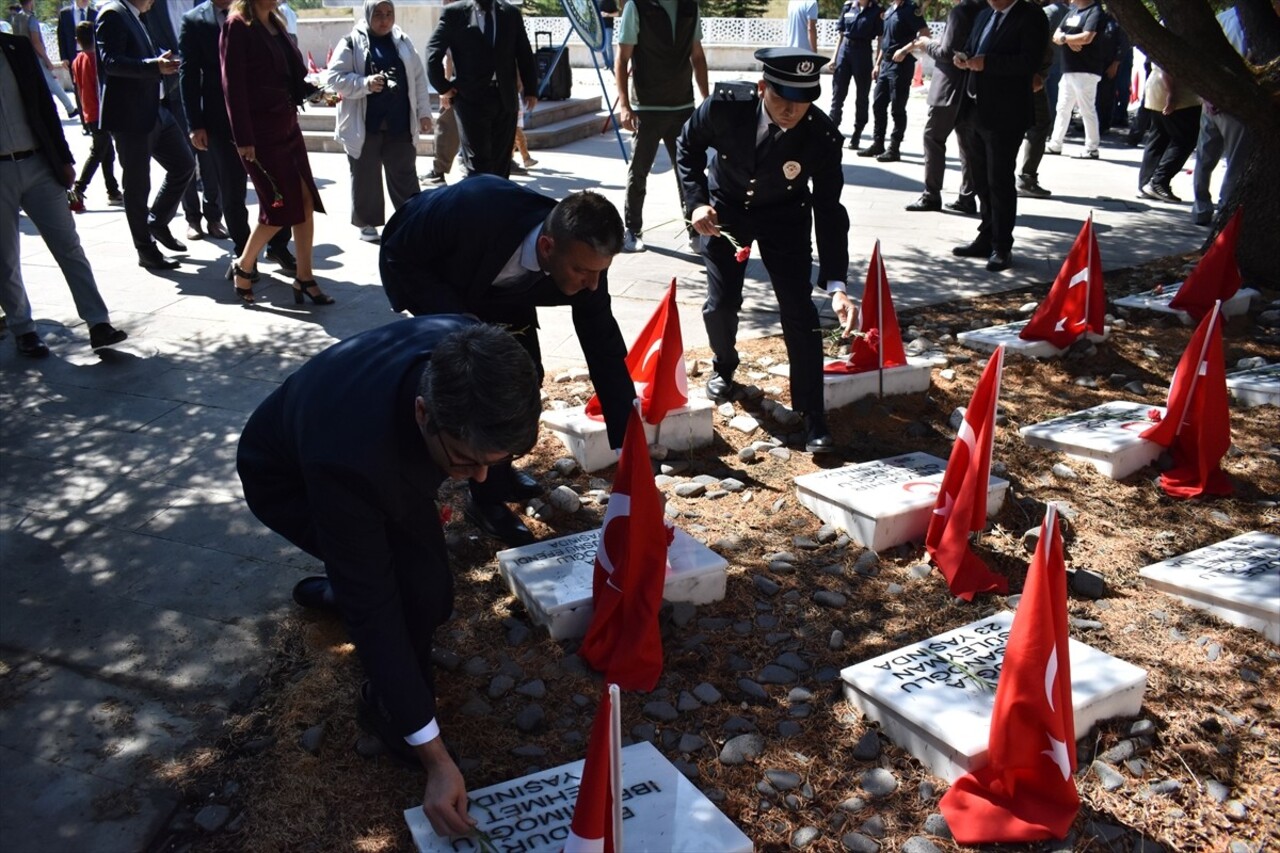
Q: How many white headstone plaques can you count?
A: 11